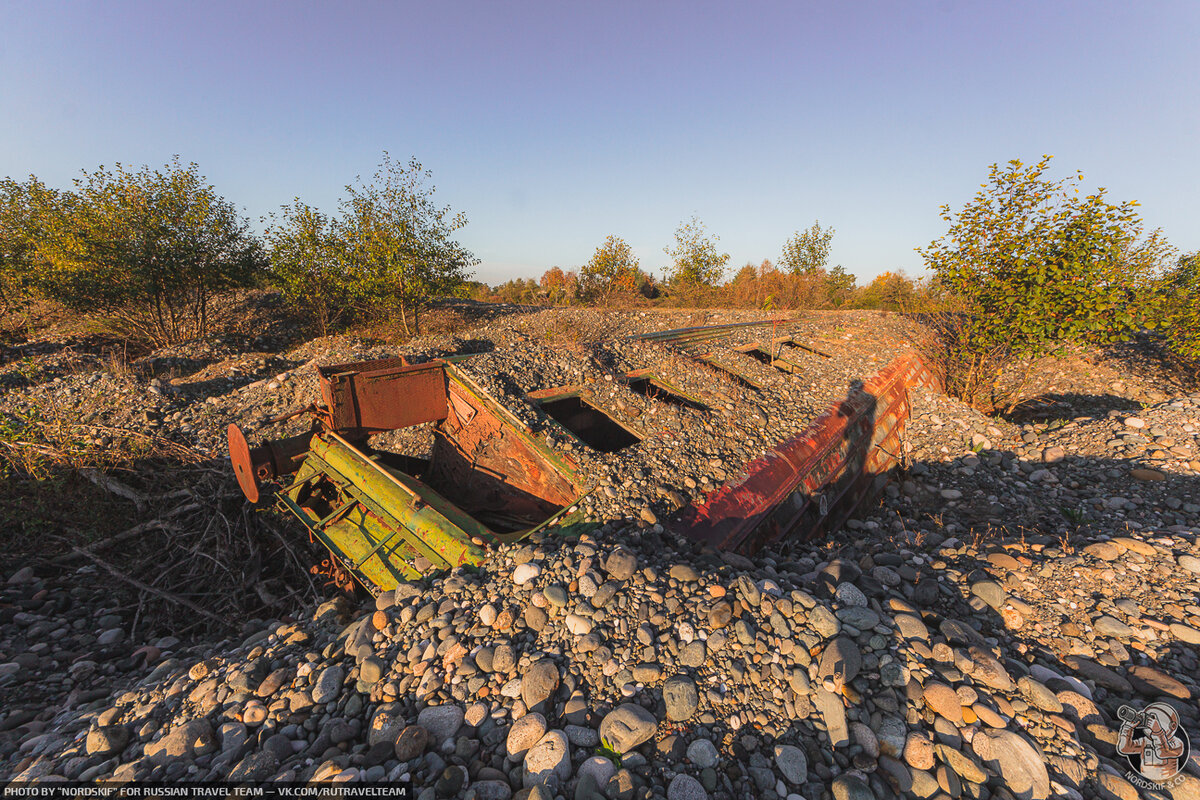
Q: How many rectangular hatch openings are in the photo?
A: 5